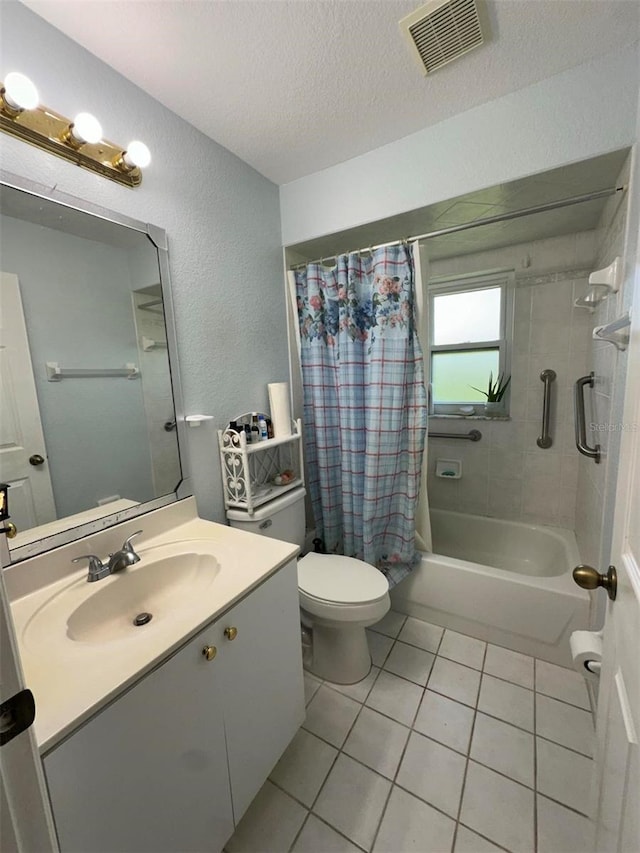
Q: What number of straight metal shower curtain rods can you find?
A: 1